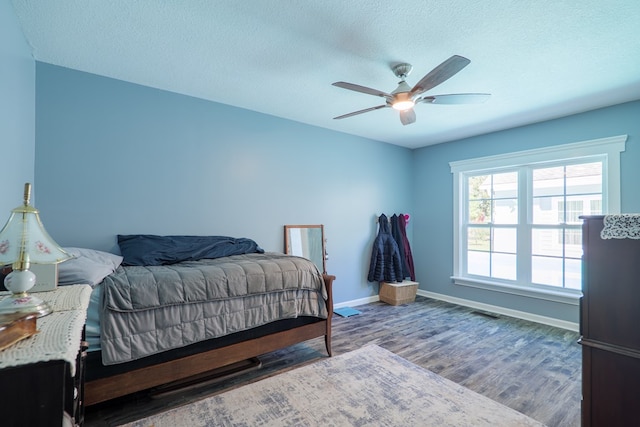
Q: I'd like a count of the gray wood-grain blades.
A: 5